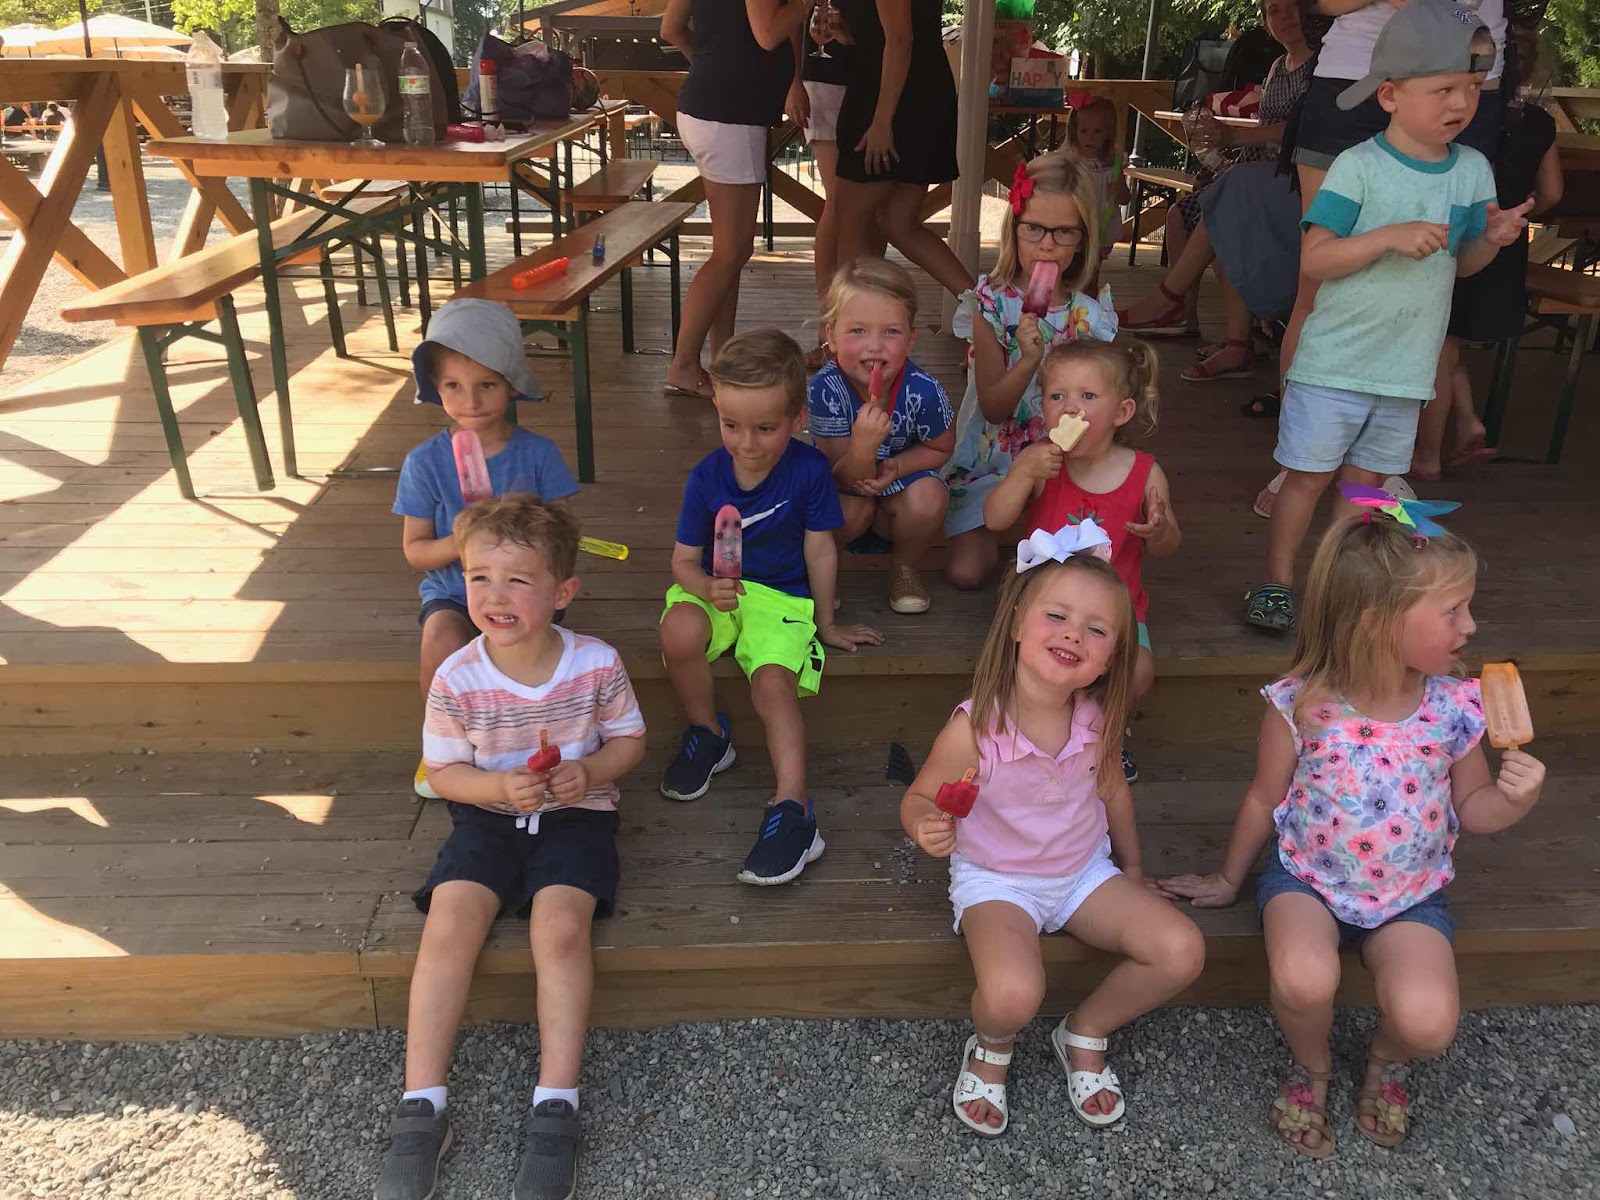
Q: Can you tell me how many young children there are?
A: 10